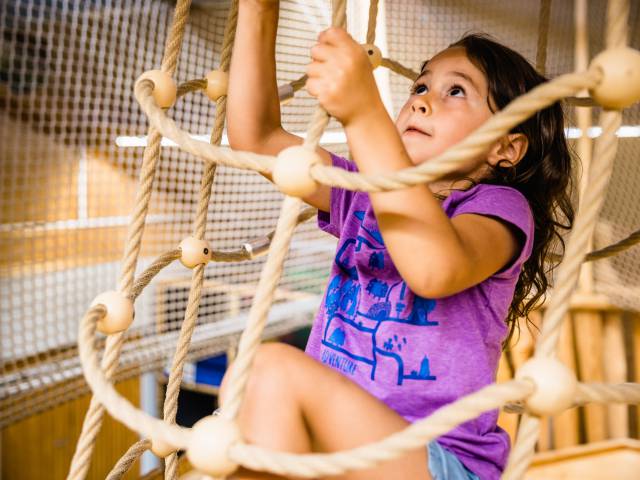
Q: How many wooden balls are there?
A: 10